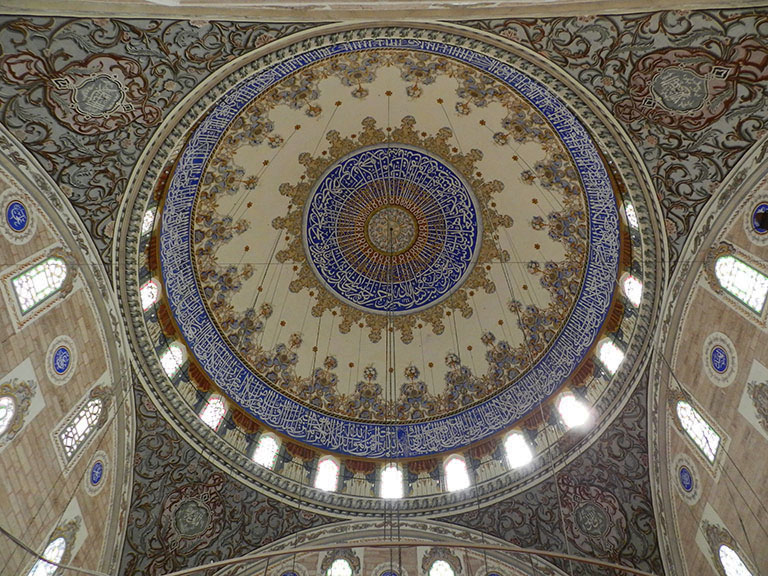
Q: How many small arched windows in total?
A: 13